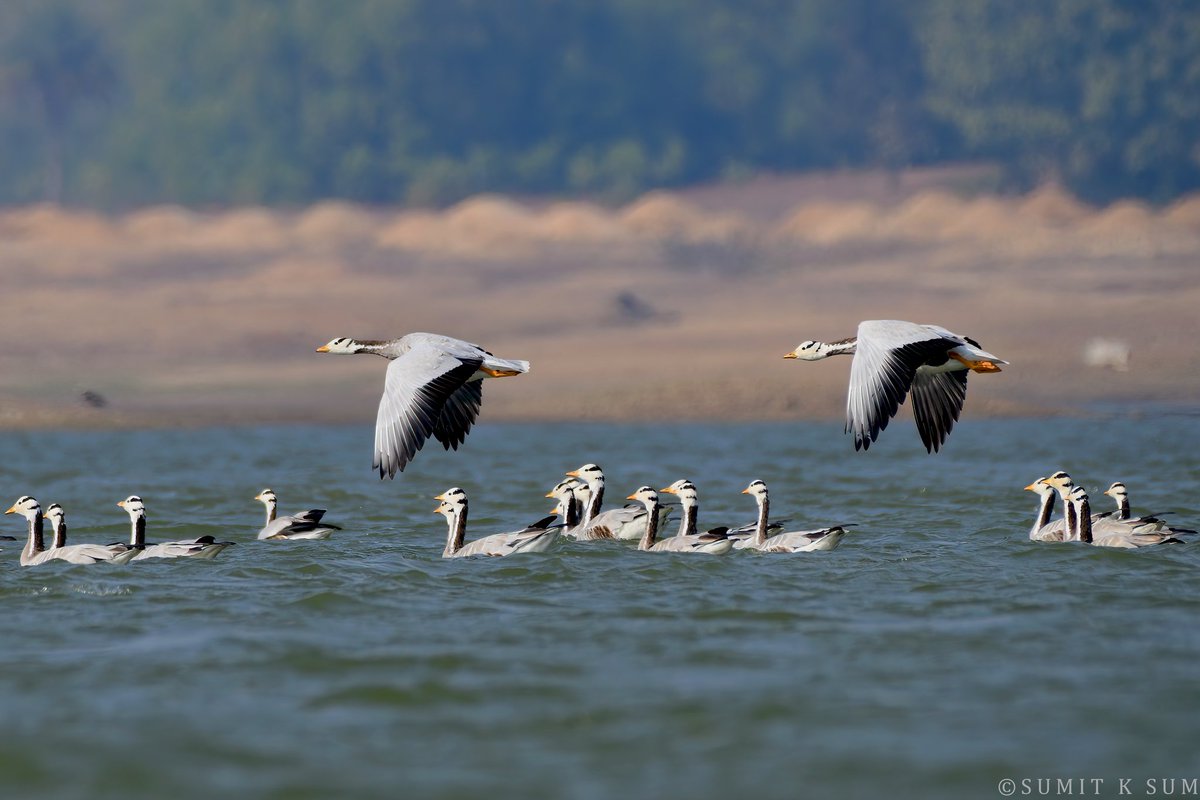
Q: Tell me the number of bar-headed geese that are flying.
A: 2